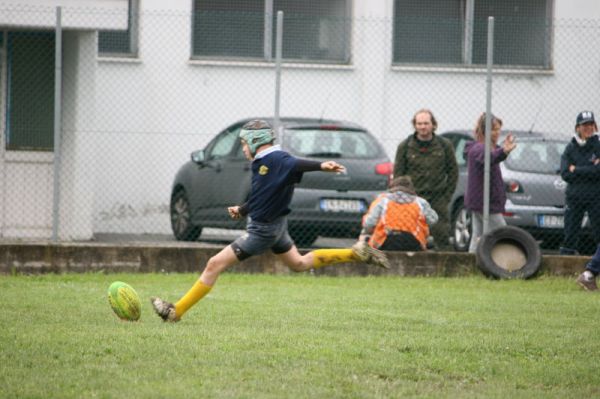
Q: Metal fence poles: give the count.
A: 3